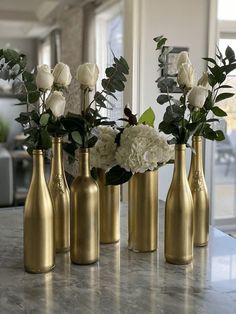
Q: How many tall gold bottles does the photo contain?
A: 5